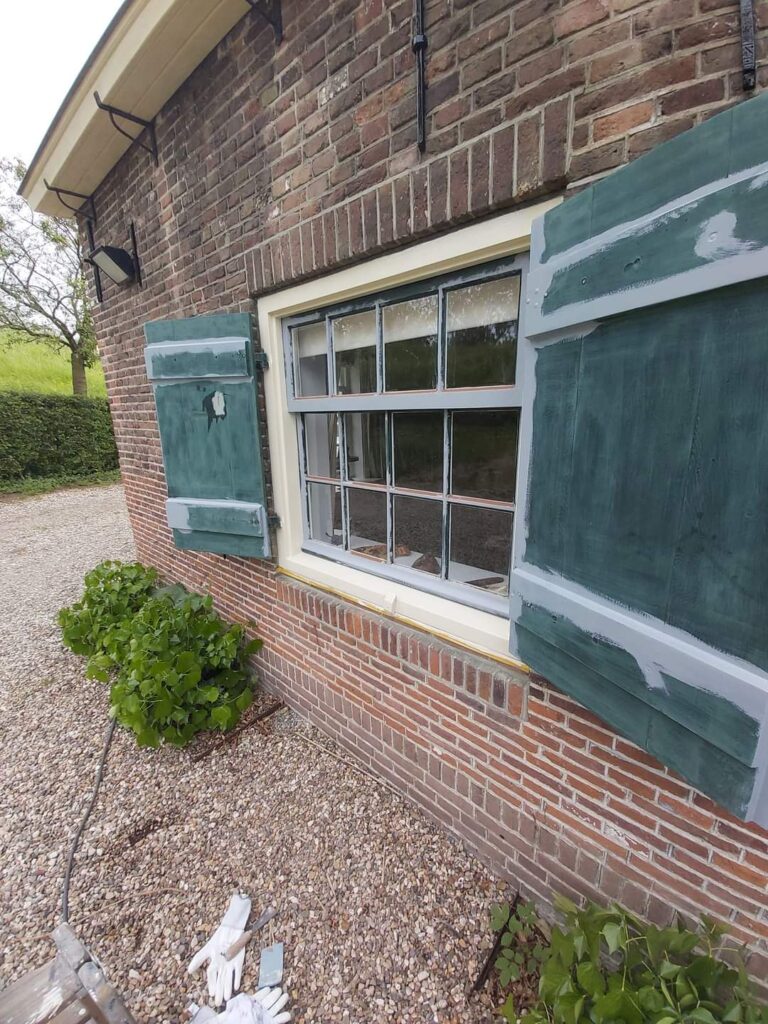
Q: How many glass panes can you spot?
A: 12